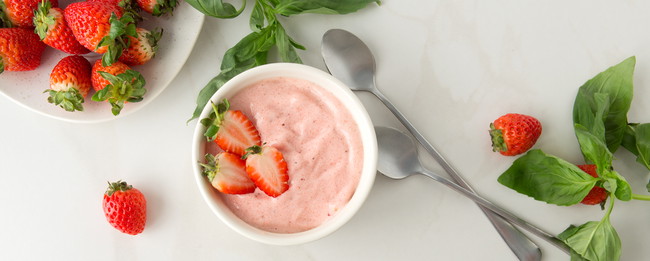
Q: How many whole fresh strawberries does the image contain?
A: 12